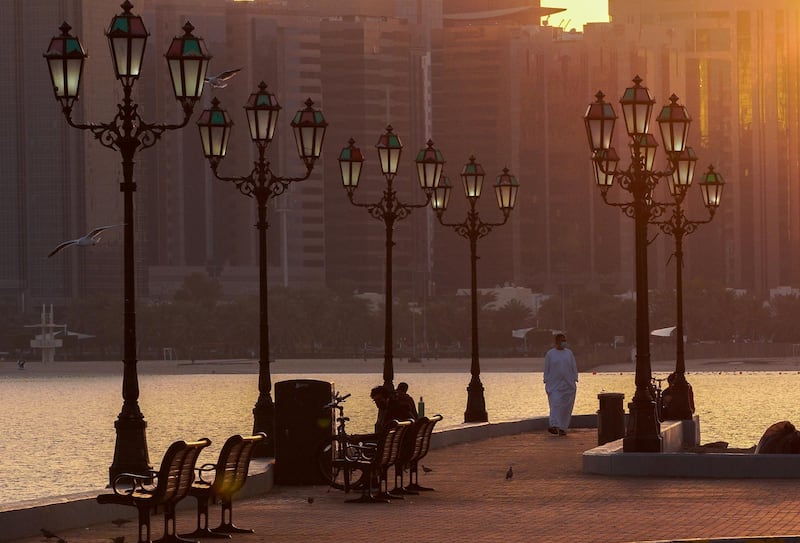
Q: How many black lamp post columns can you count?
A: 6